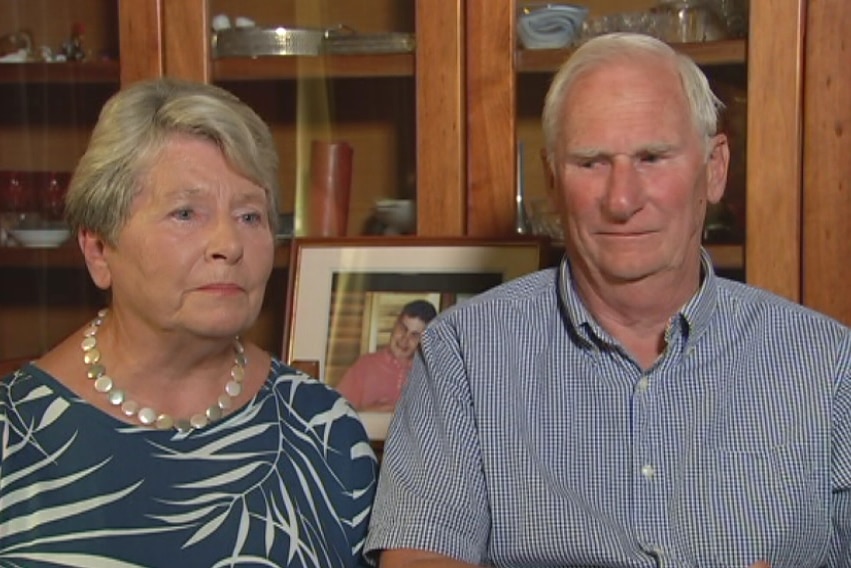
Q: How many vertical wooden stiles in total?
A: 6